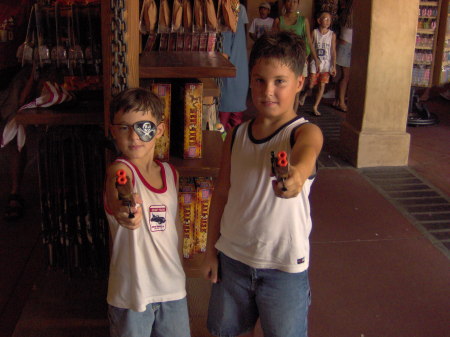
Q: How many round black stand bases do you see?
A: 1